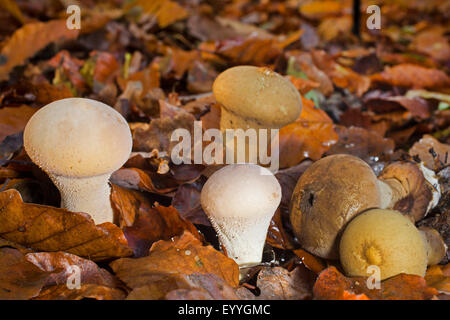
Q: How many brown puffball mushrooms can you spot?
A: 3